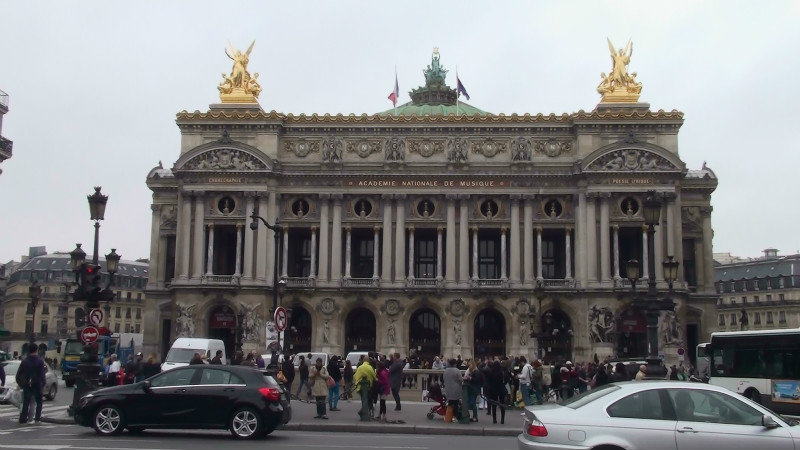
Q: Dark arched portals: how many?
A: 7